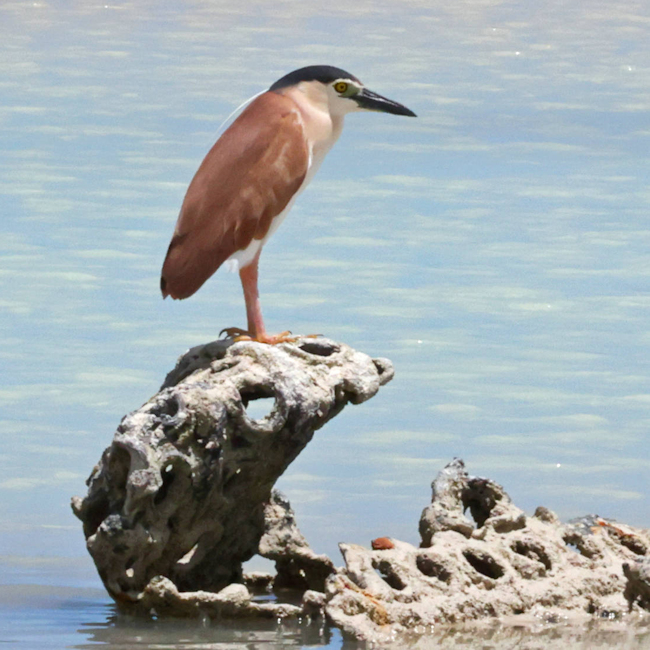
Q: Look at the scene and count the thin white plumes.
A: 1